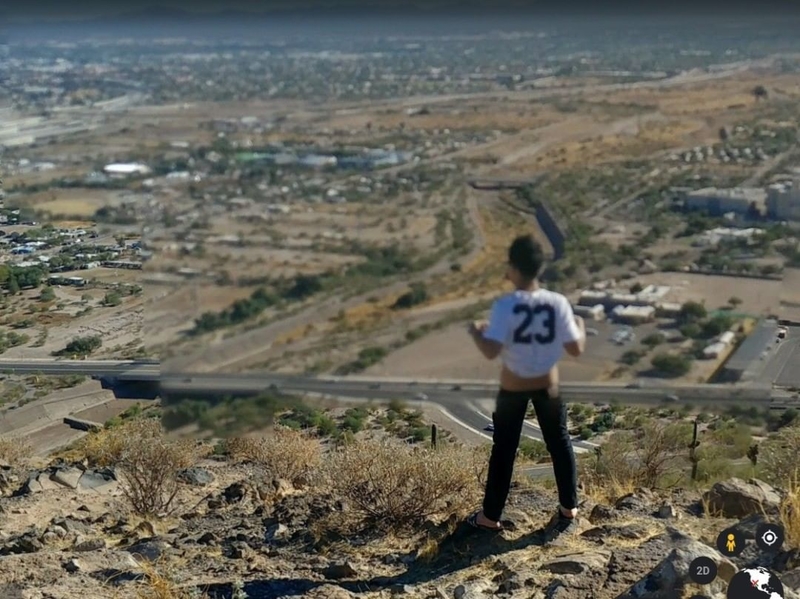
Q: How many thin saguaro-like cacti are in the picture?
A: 2